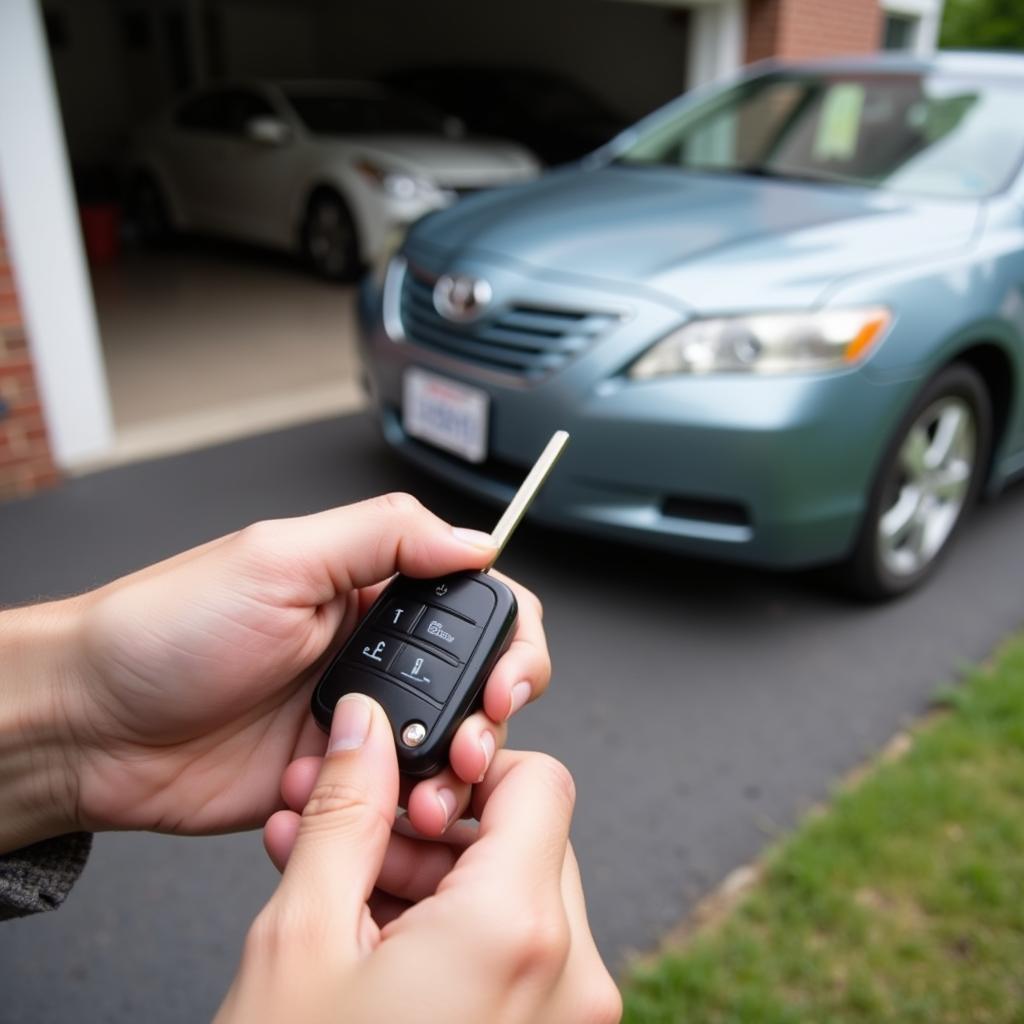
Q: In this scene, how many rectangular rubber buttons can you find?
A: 4